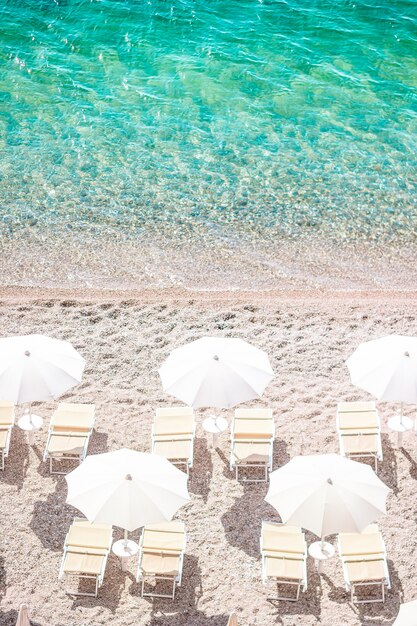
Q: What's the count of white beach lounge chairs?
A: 9